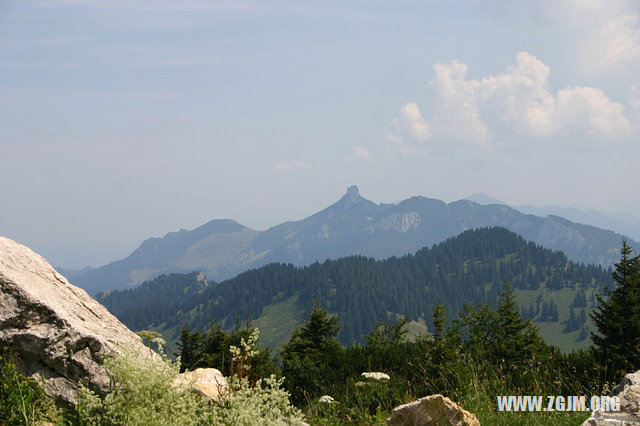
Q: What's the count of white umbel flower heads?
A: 2